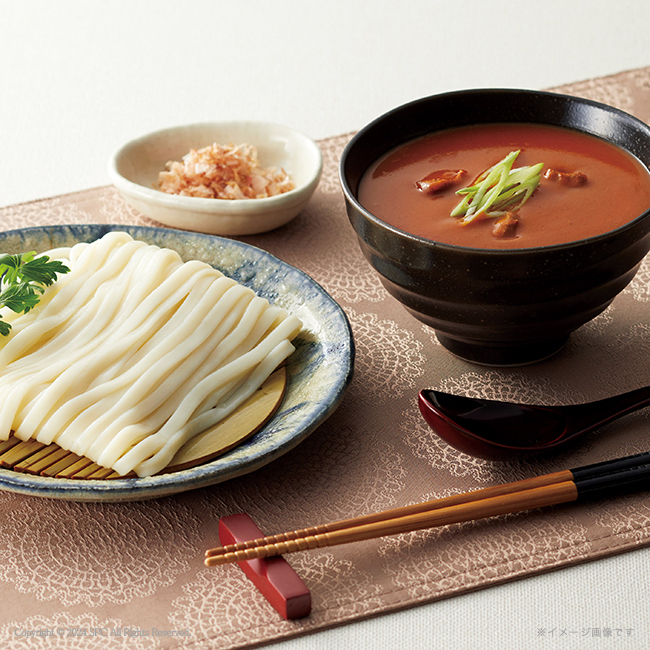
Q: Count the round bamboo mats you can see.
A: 1